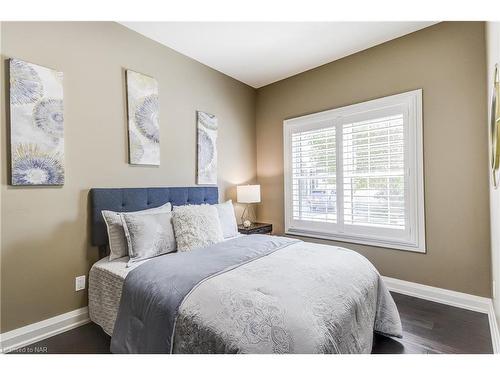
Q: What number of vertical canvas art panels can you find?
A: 3